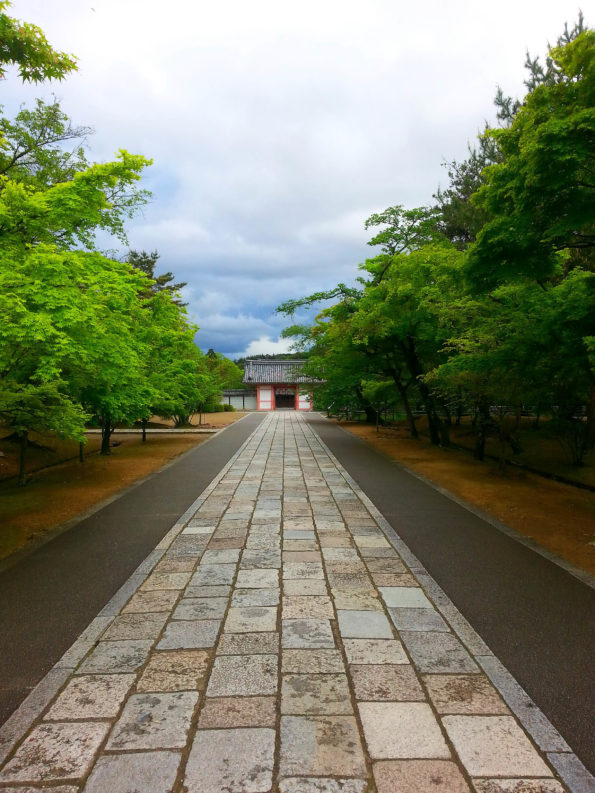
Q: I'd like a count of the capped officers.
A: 0